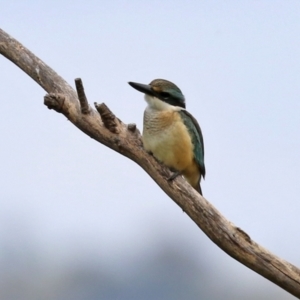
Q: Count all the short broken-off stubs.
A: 4